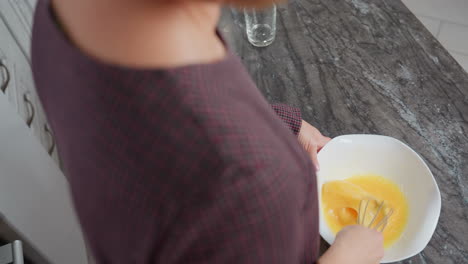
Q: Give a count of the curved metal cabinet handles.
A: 3